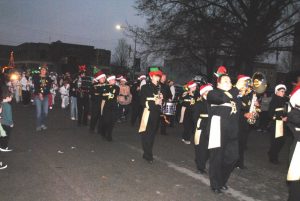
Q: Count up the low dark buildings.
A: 1